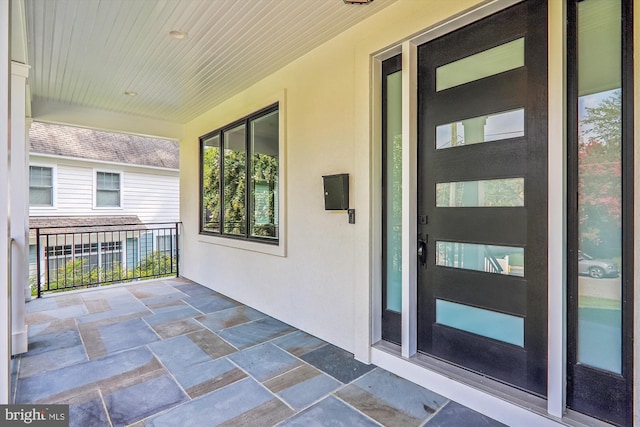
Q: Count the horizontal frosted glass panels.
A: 5